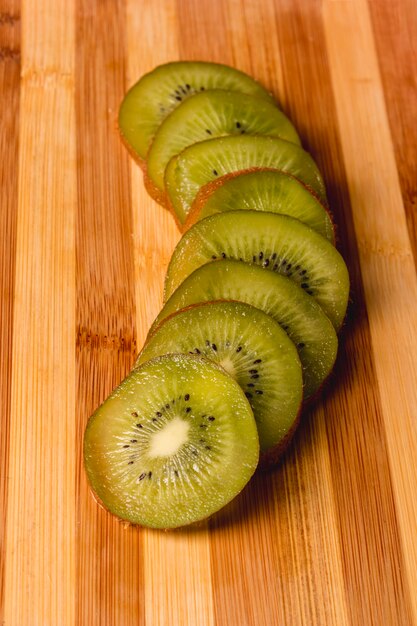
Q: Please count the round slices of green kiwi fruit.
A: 8